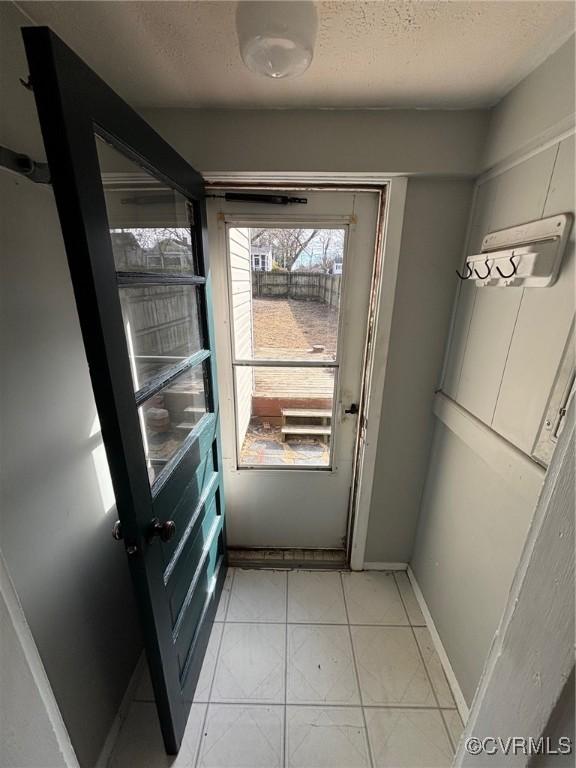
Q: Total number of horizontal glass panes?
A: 3